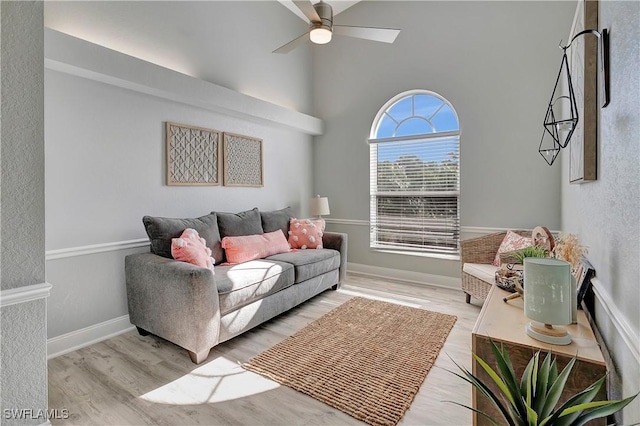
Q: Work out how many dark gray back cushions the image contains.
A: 3